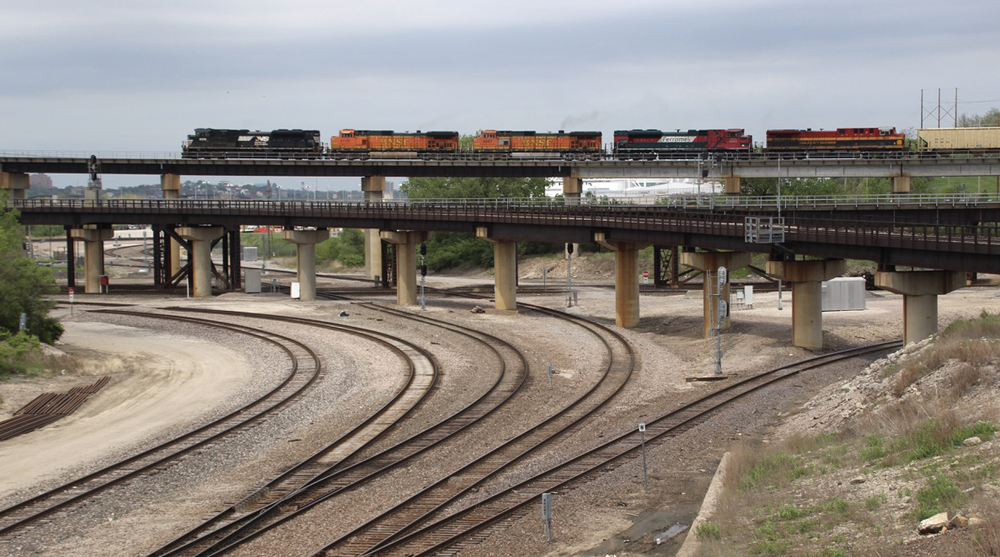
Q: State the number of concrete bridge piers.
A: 15